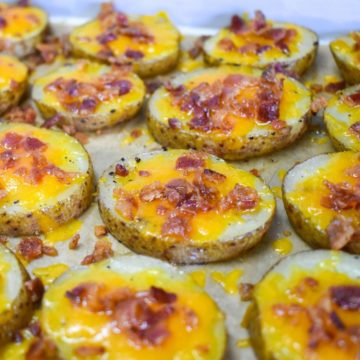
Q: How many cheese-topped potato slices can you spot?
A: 14